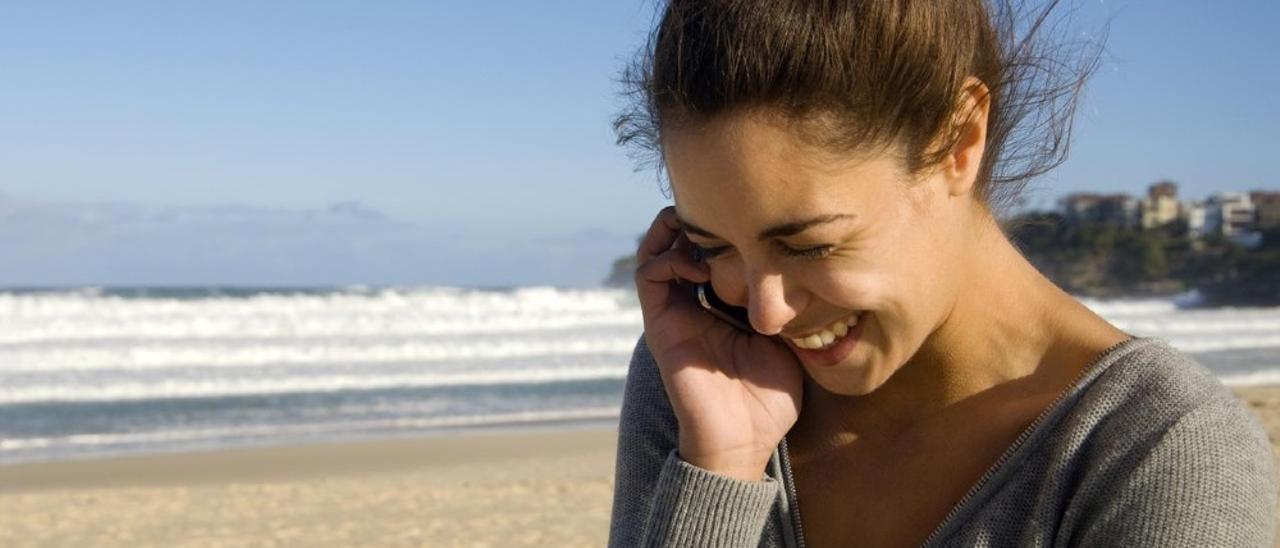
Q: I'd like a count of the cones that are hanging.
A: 0